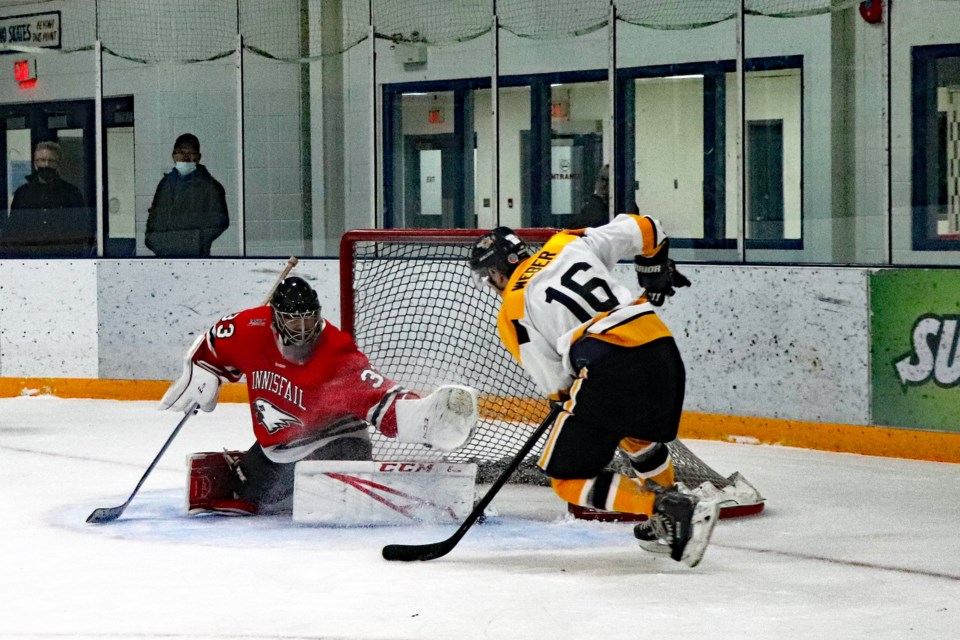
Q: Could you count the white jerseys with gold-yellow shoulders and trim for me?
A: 1